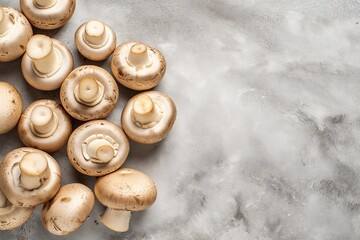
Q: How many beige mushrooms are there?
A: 14